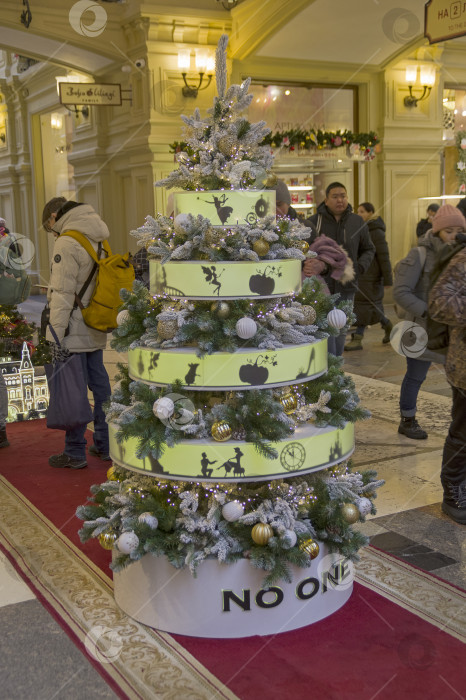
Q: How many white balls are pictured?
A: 10